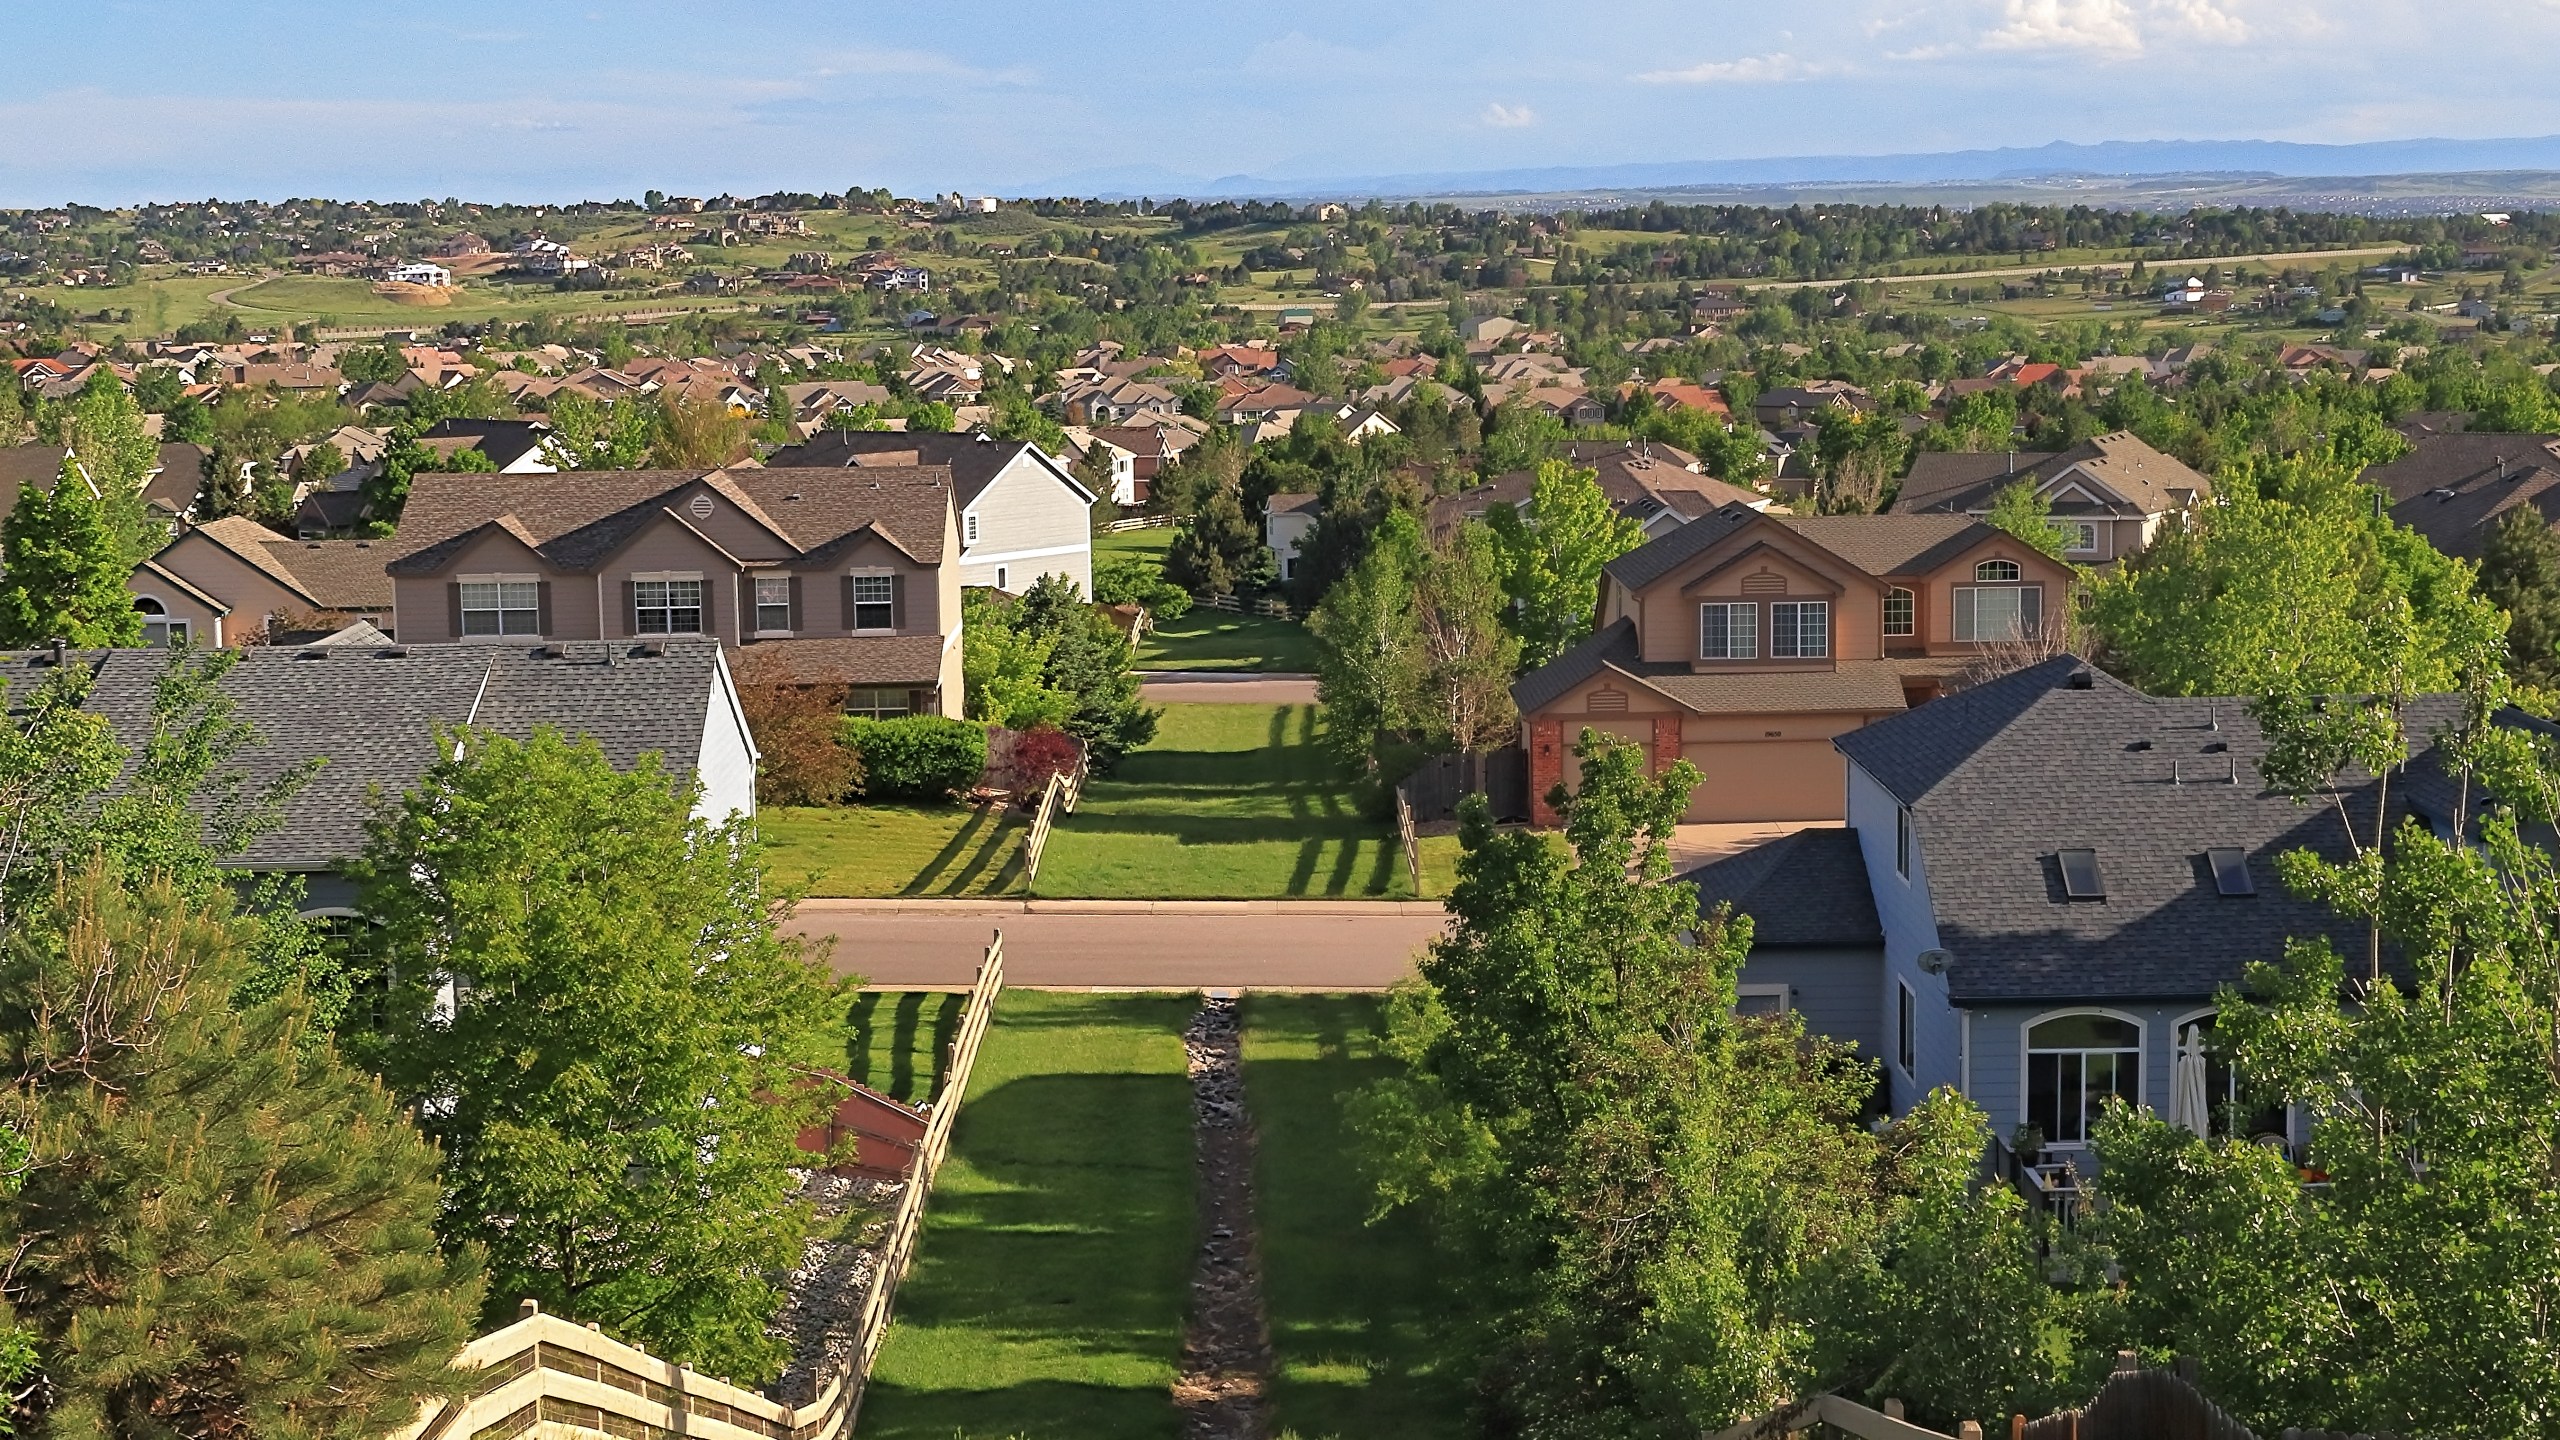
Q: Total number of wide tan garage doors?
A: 1